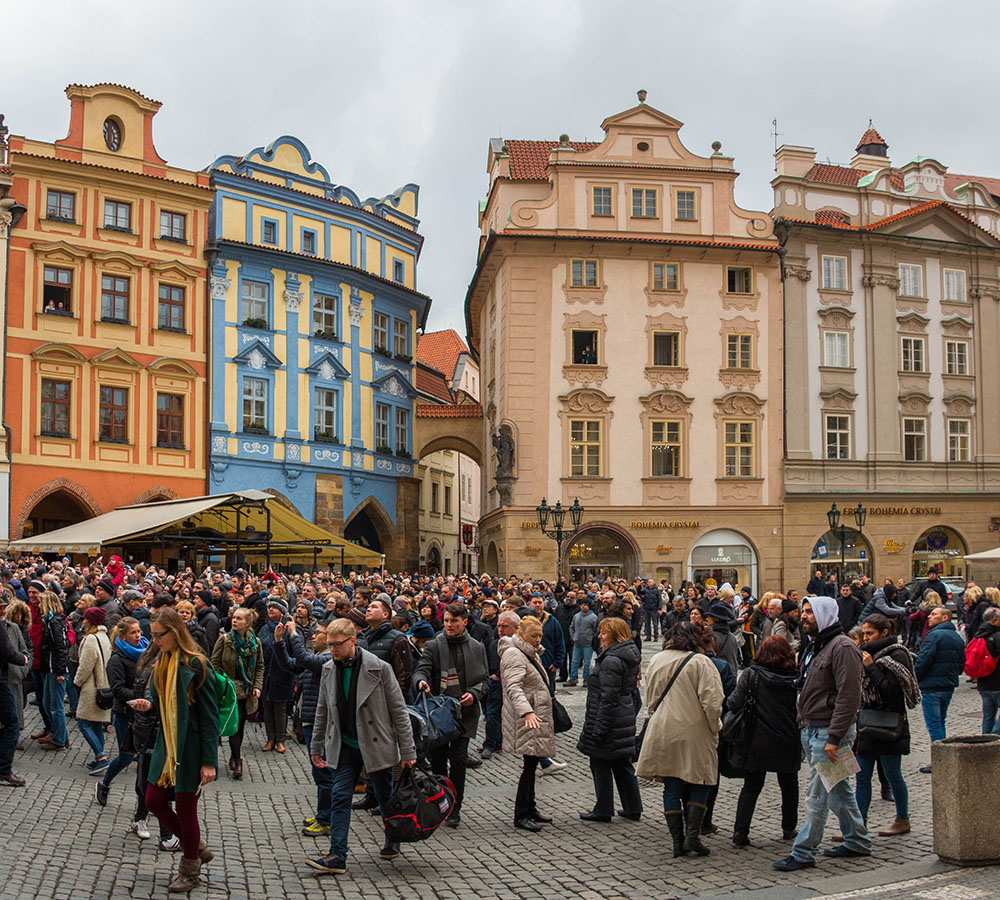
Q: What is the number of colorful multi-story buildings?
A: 4